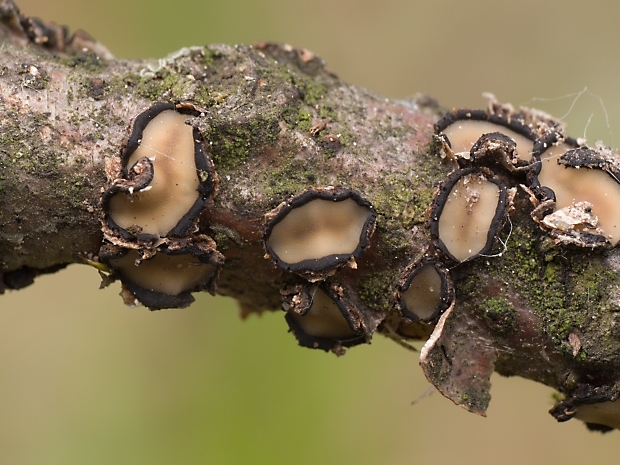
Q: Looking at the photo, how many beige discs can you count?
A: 9